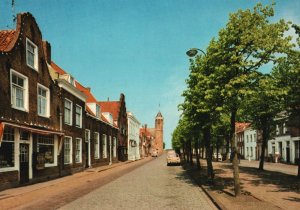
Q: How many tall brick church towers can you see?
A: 1